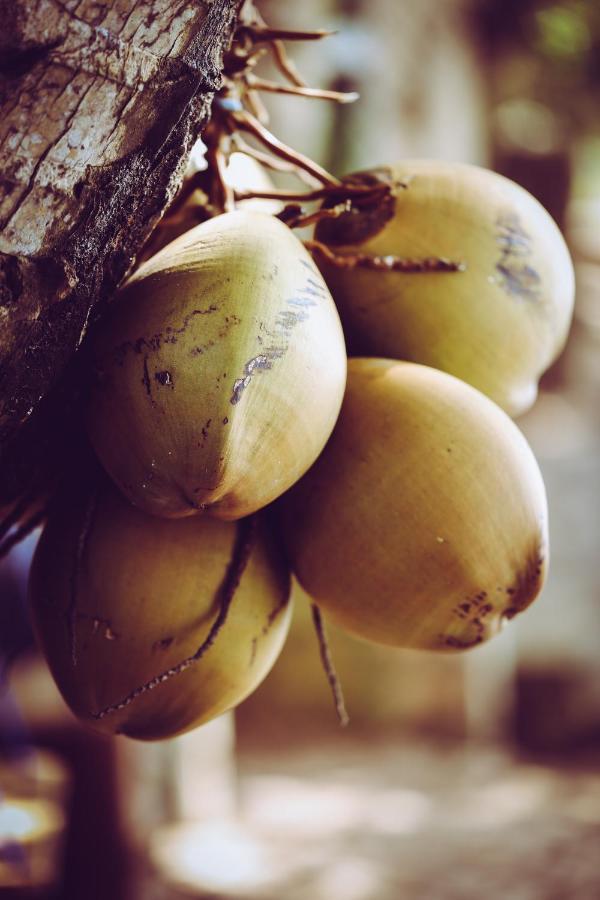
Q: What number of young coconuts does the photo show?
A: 4